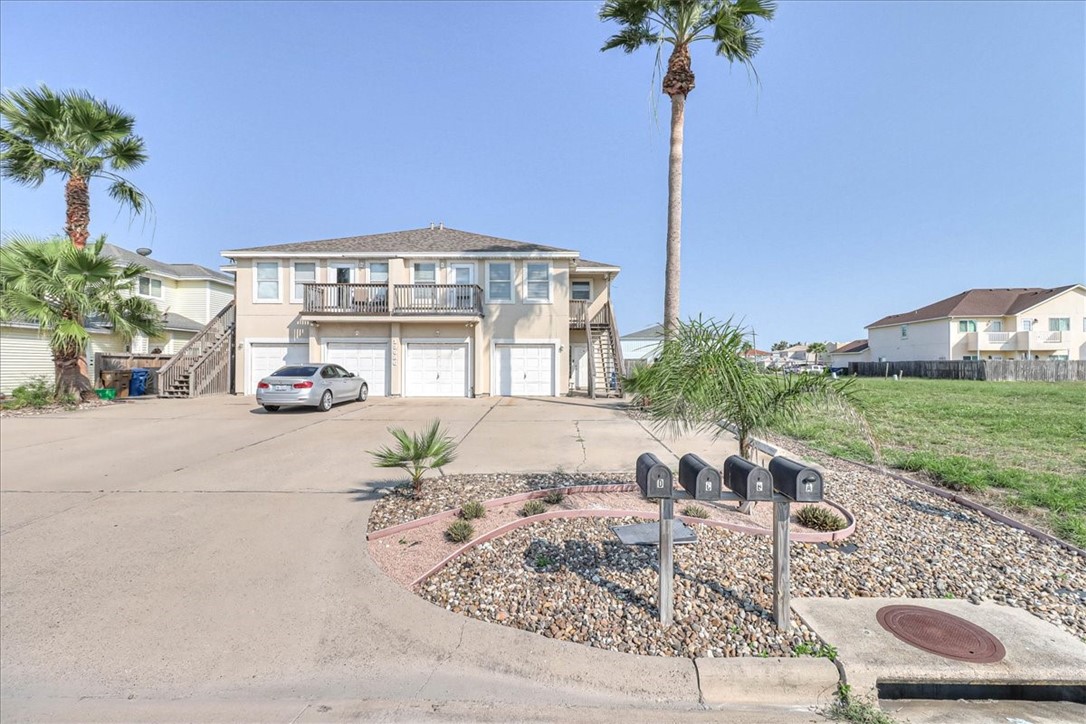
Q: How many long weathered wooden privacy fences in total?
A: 1